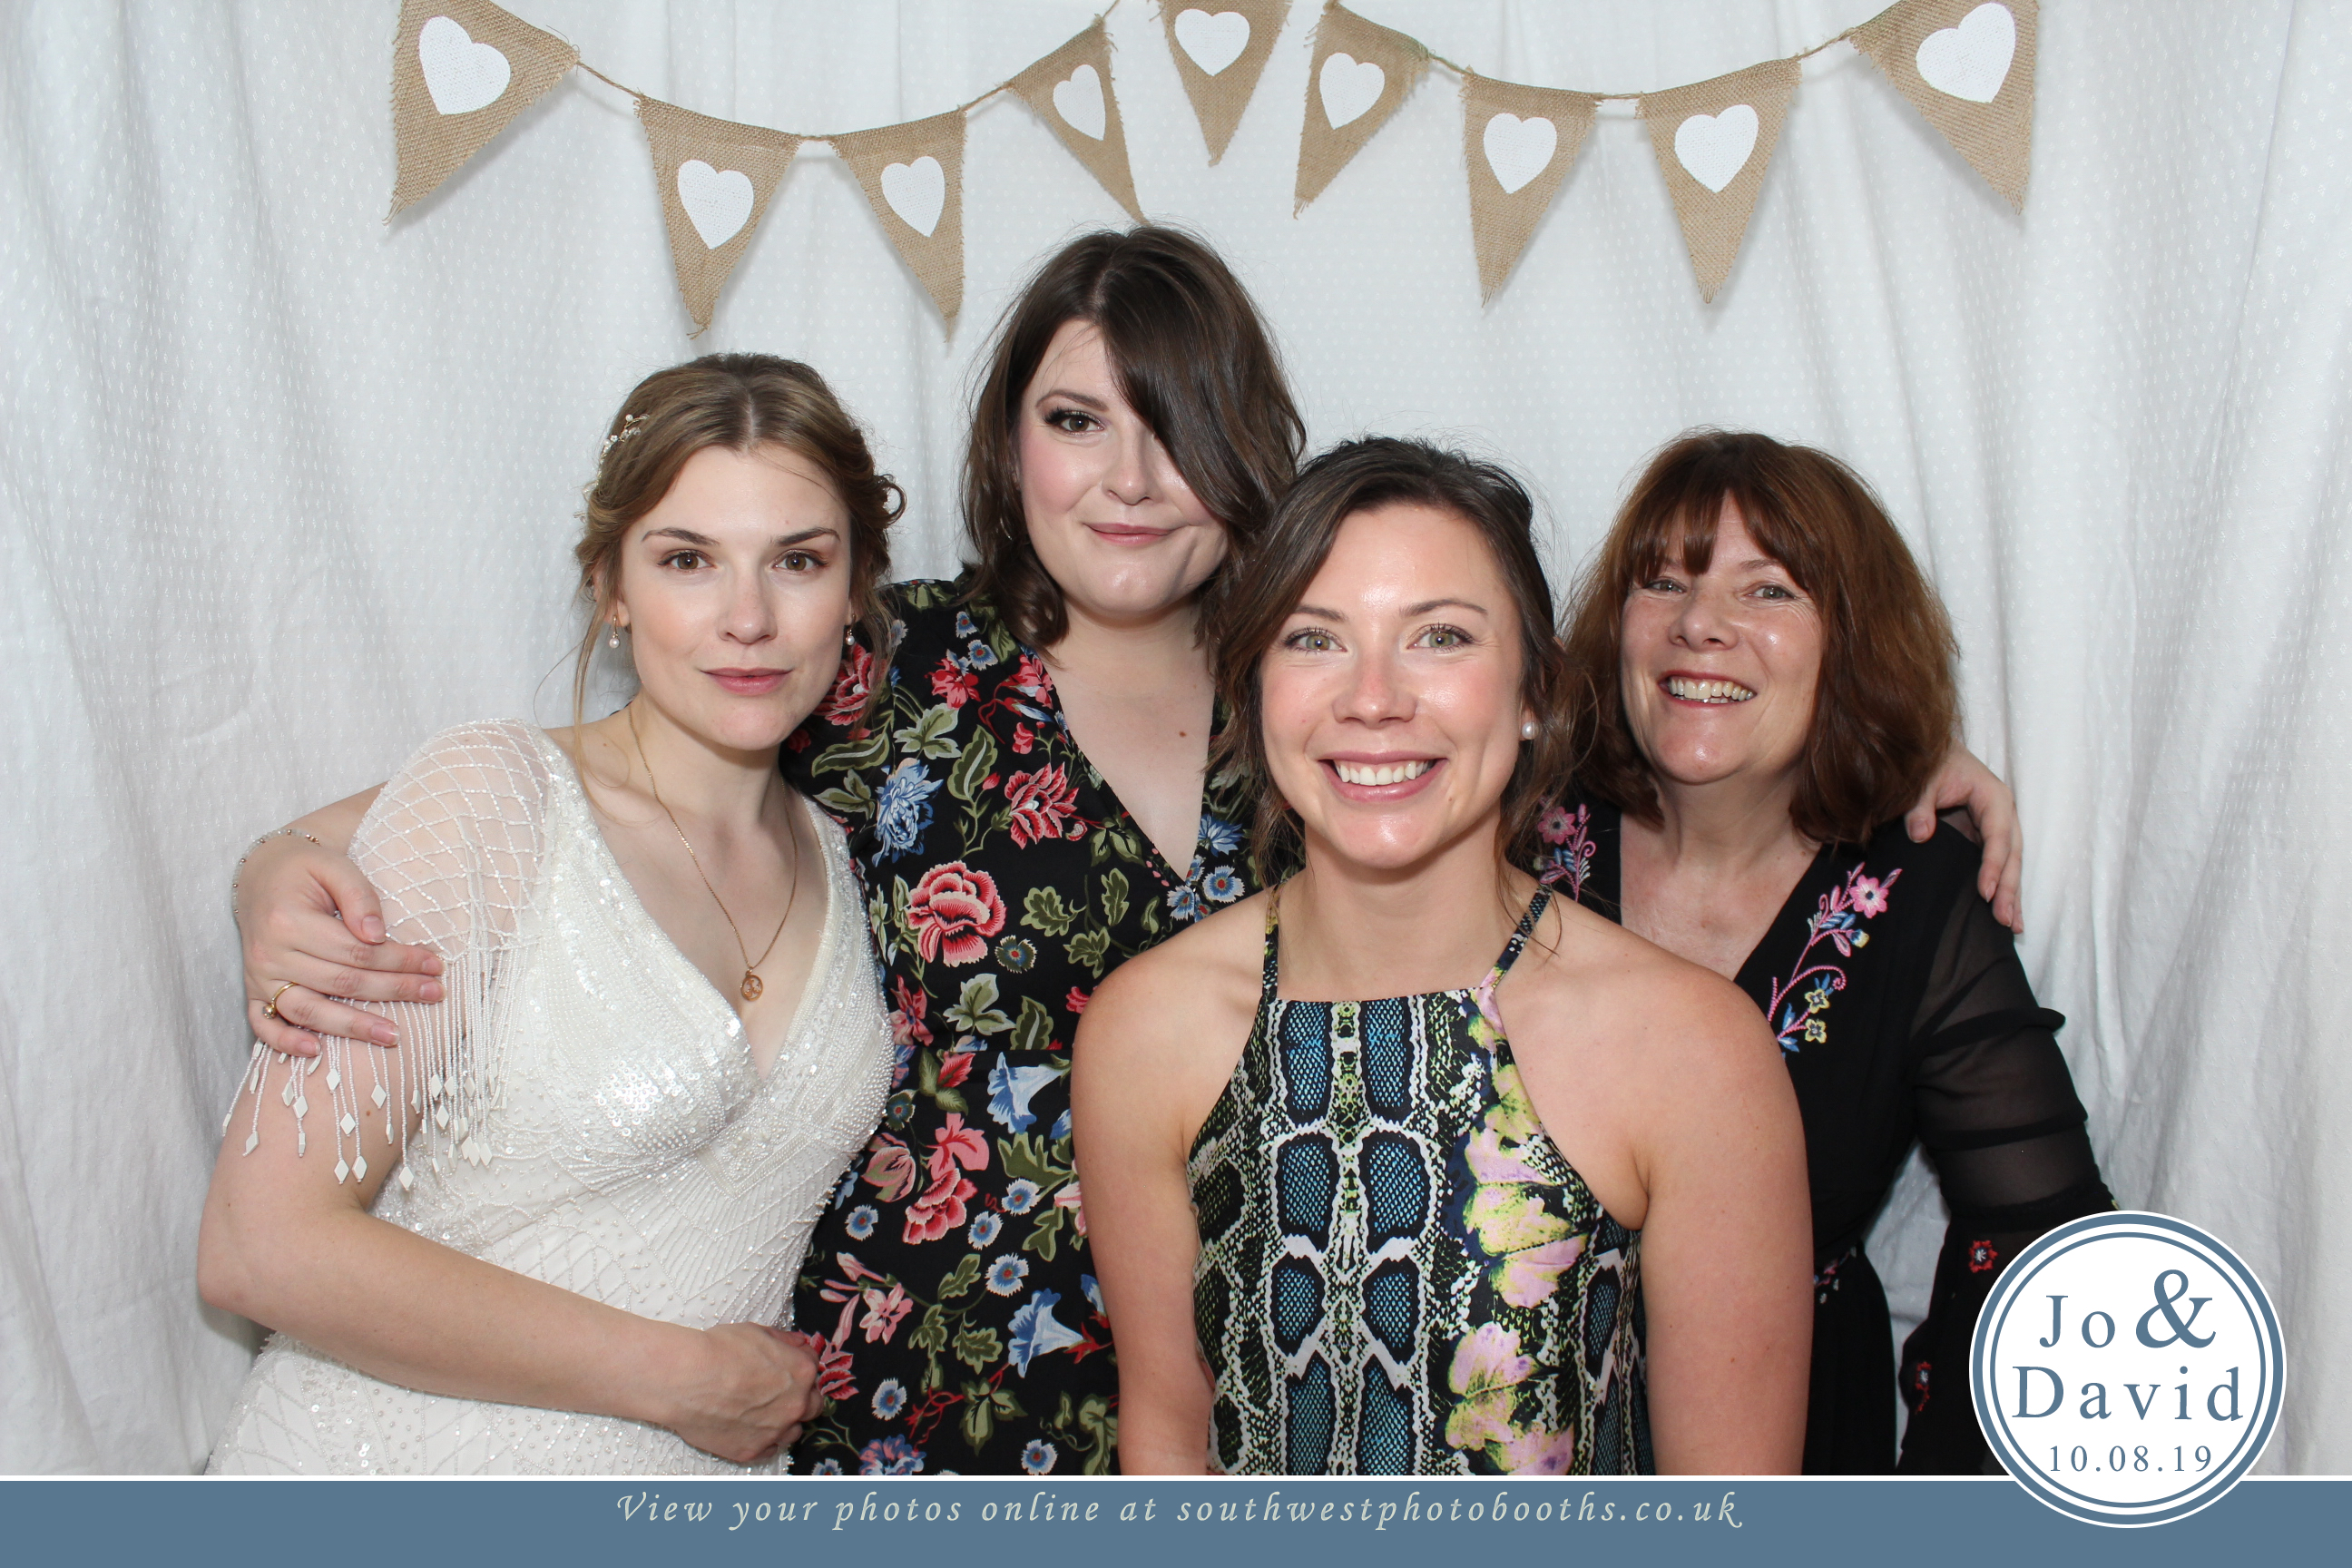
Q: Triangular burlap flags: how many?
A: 9